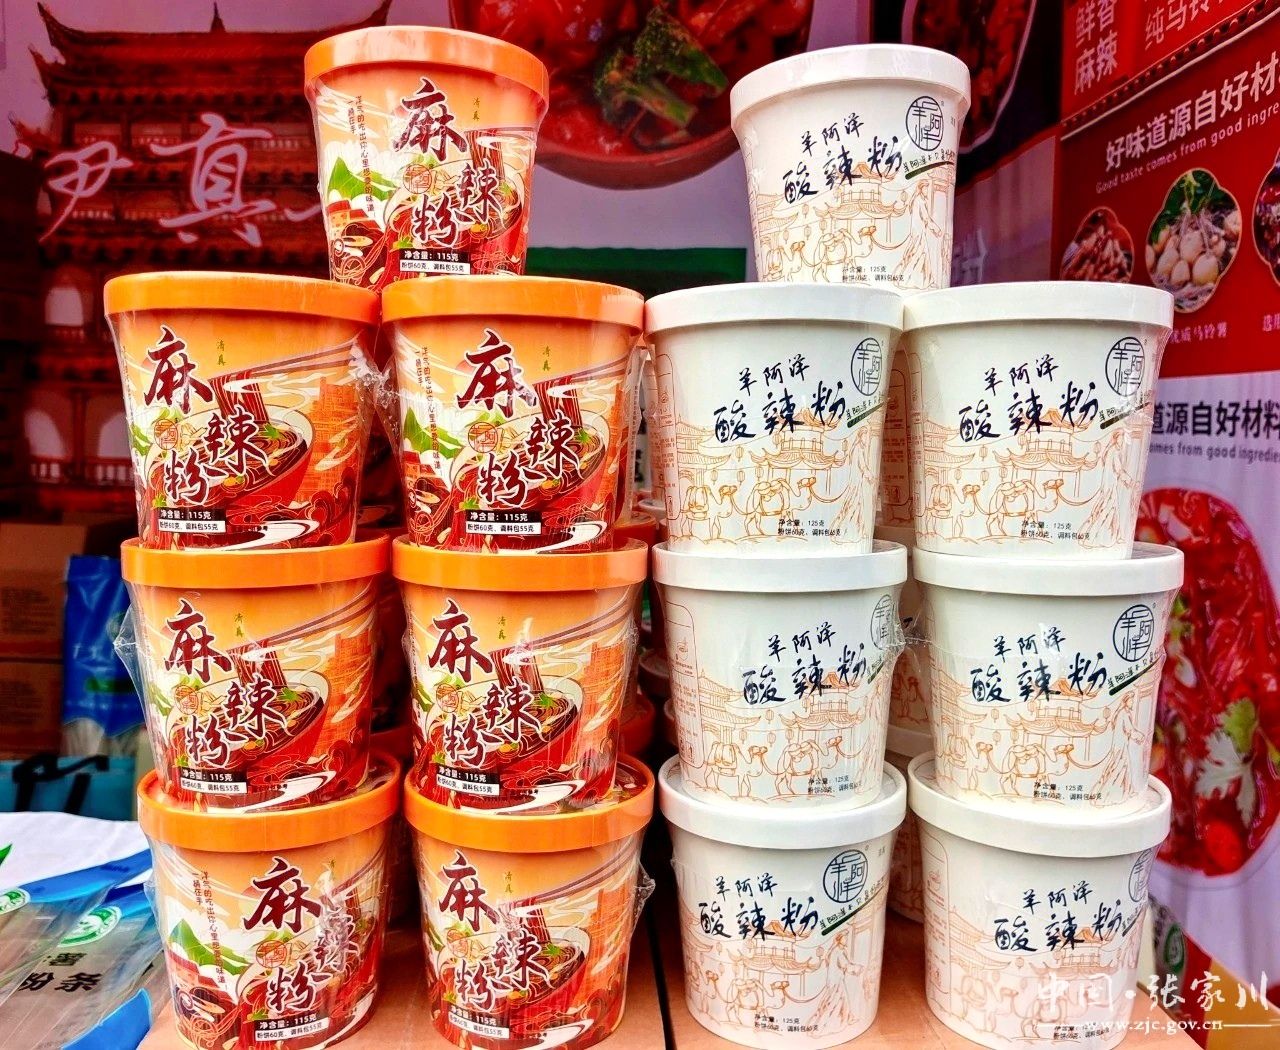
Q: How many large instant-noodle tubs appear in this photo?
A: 14